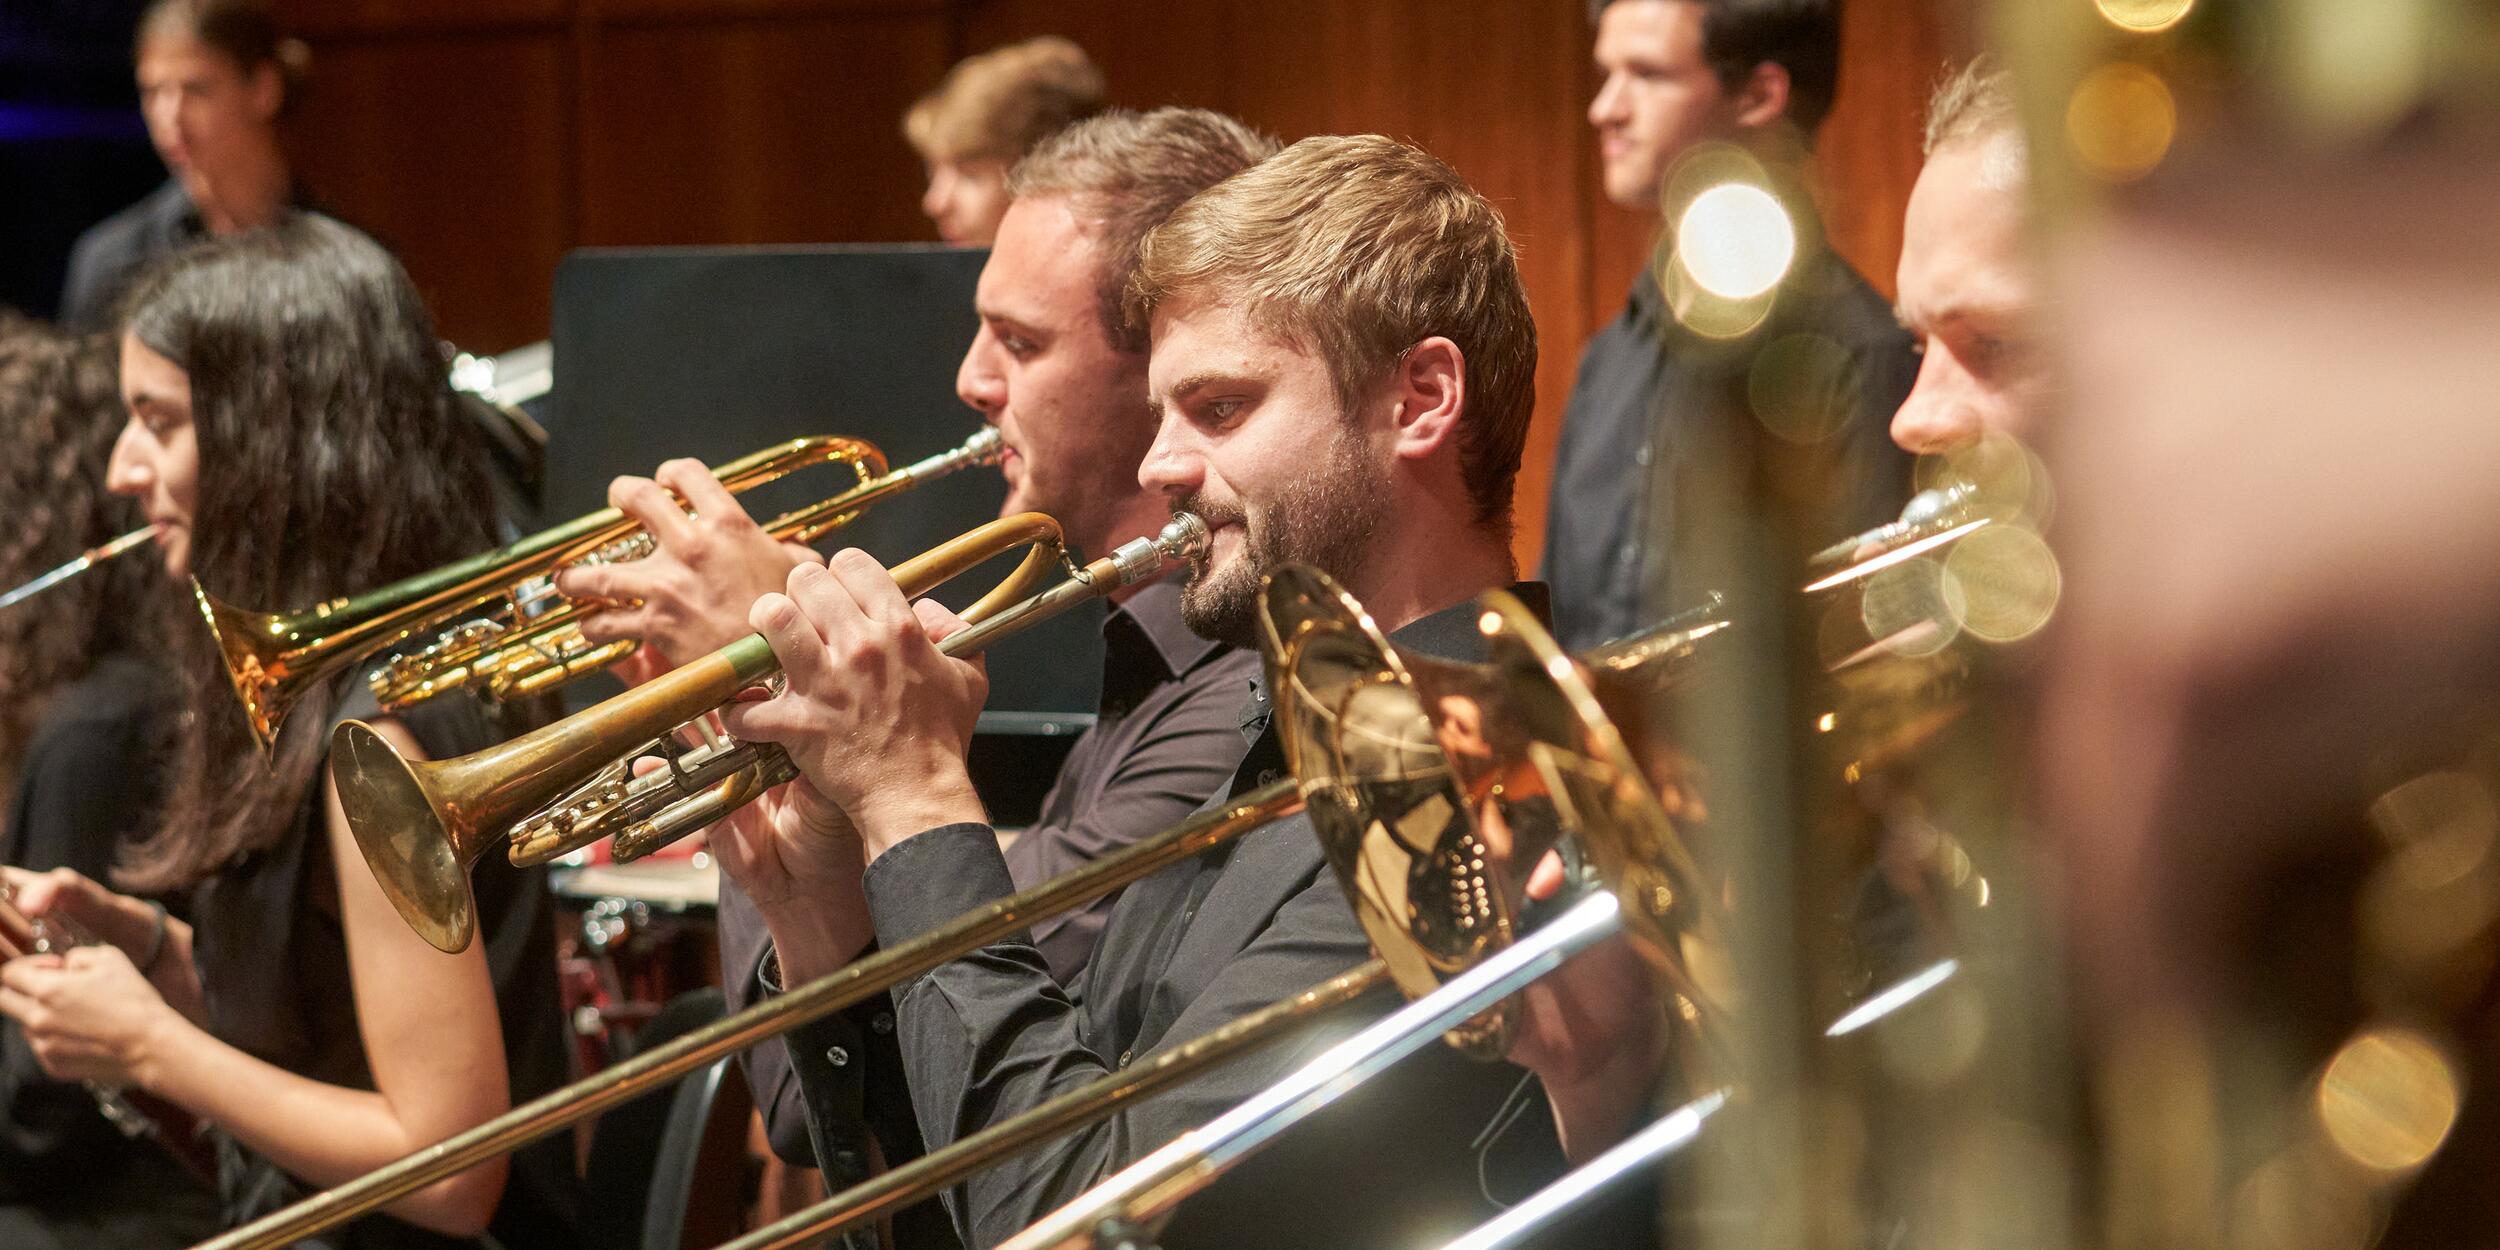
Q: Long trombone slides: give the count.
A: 4